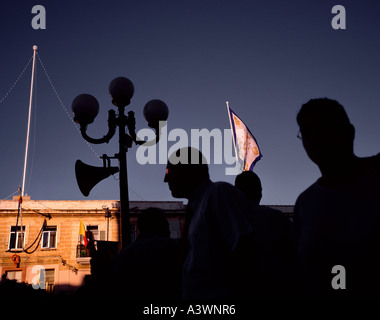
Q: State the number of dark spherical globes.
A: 3